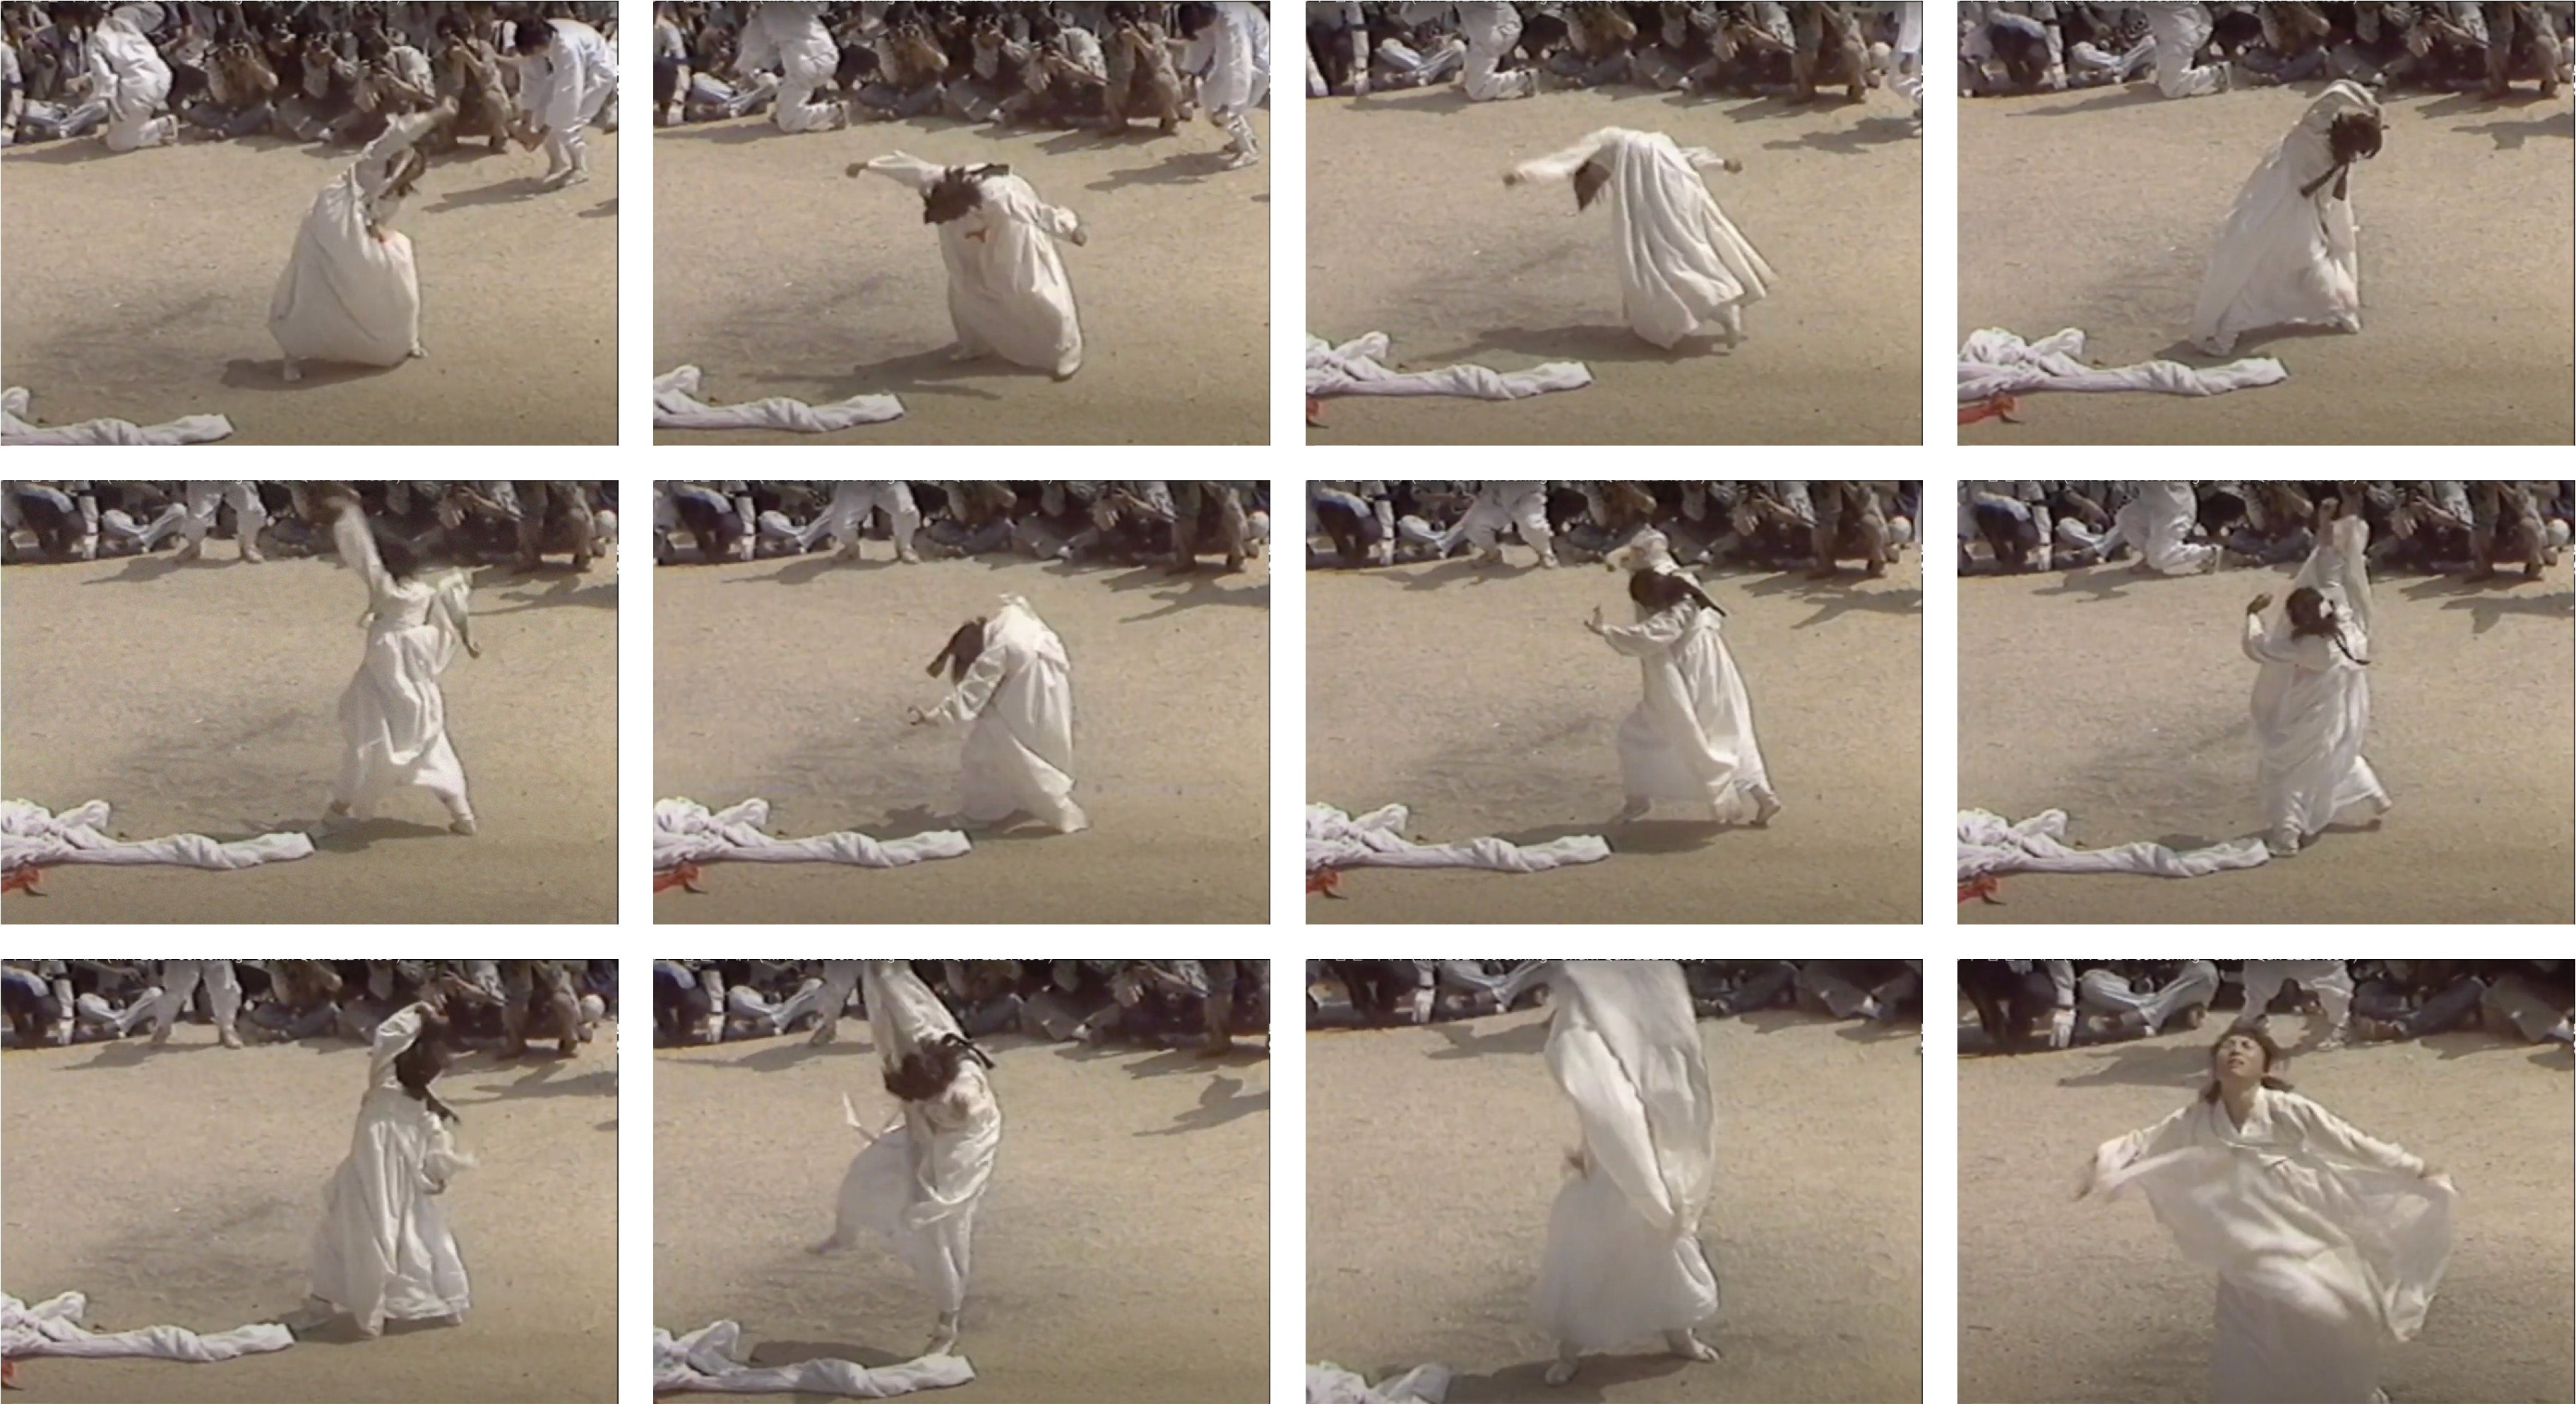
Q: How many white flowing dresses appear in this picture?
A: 12